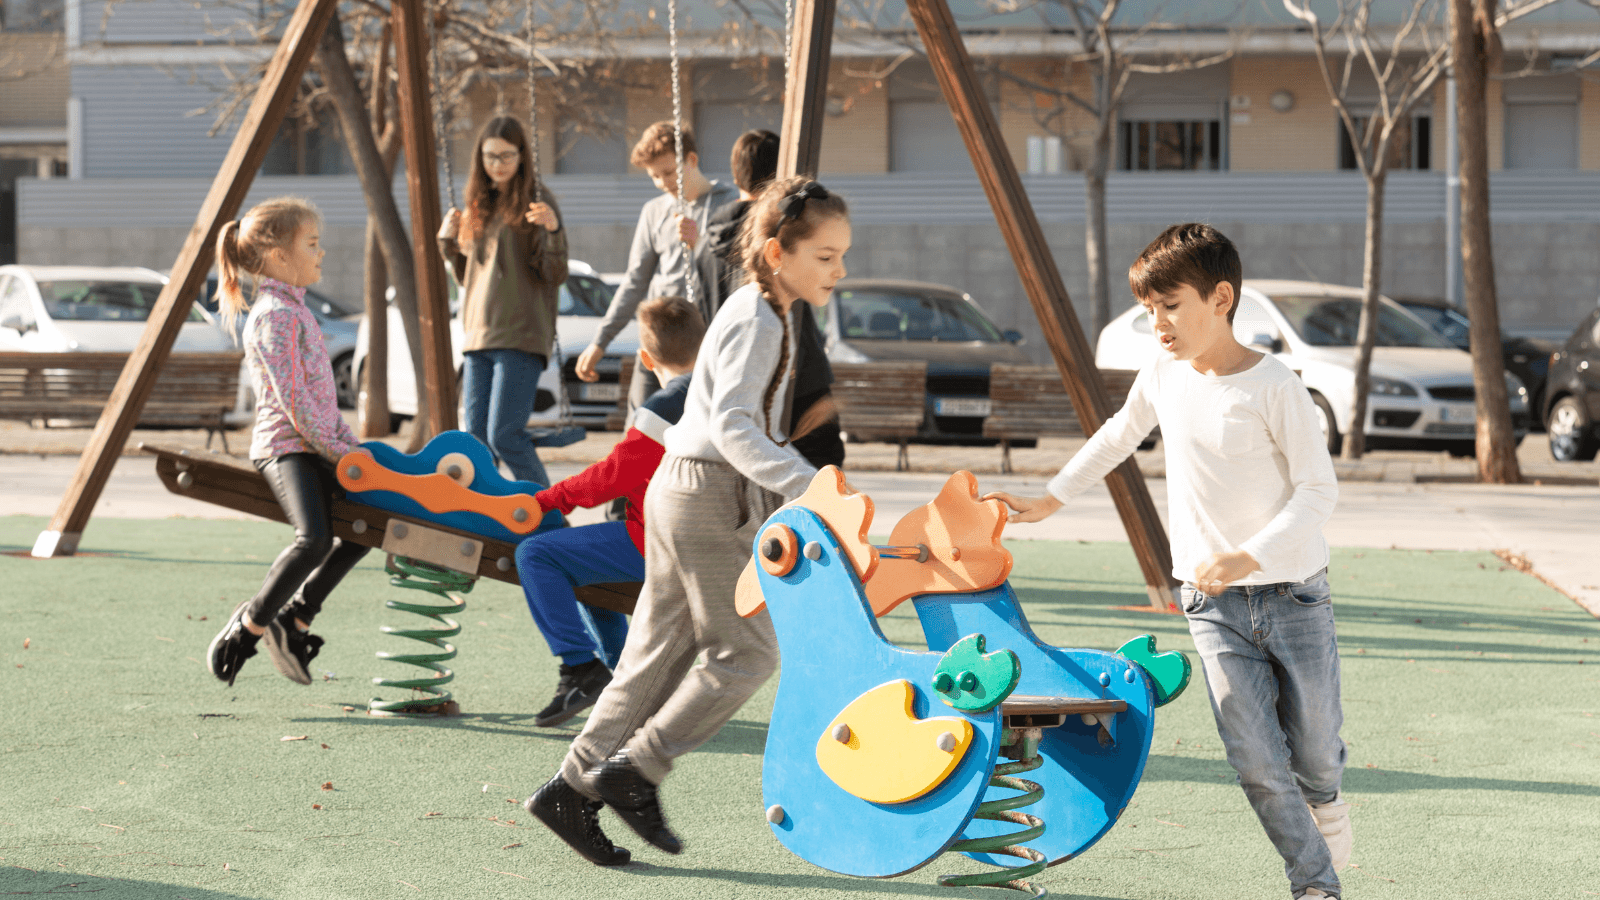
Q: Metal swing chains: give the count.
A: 4